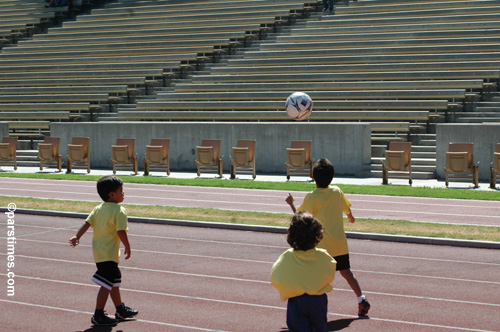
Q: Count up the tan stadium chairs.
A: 11